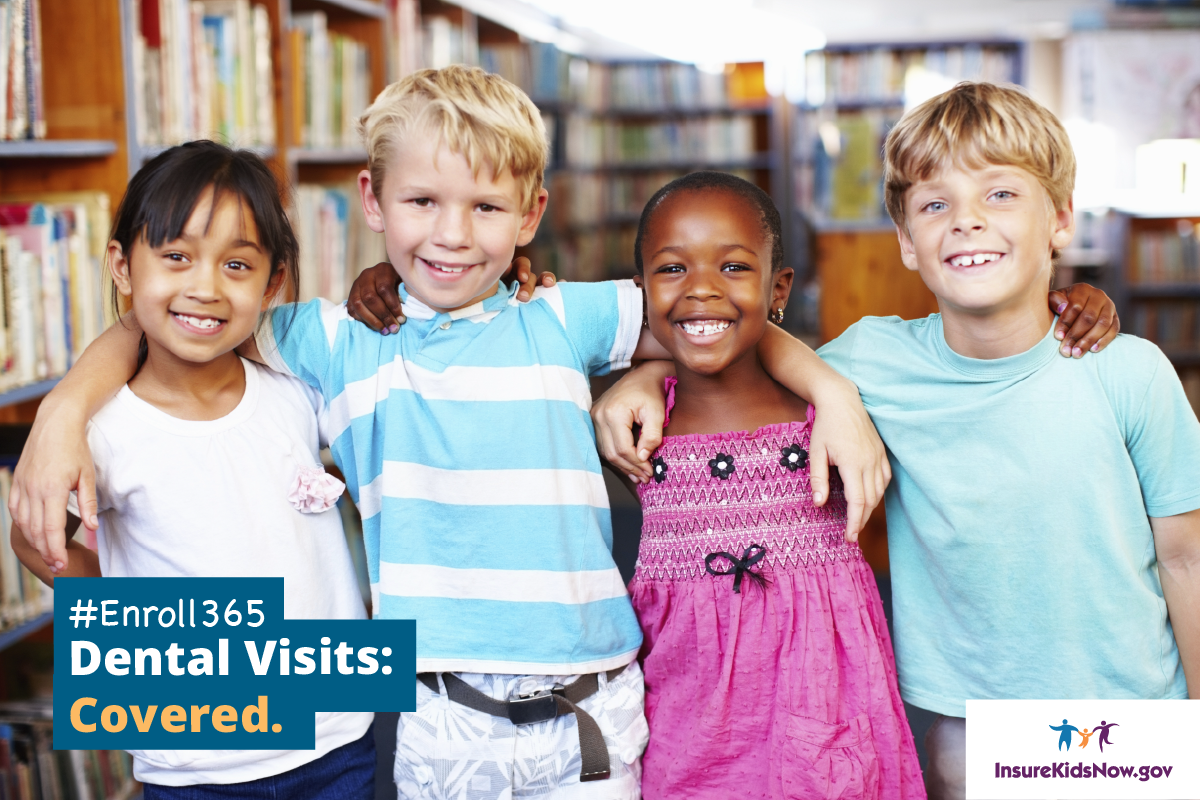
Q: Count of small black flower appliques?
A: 3